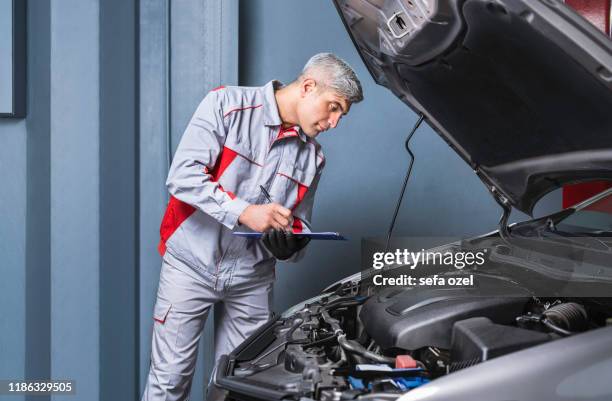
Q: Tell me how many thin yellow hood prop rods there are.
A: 0